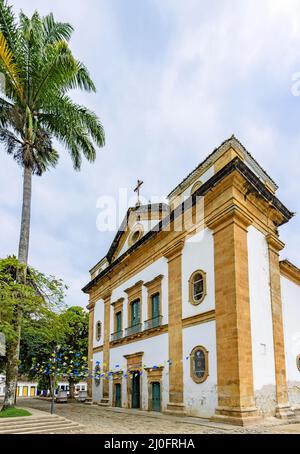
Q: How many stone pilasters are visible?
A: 5